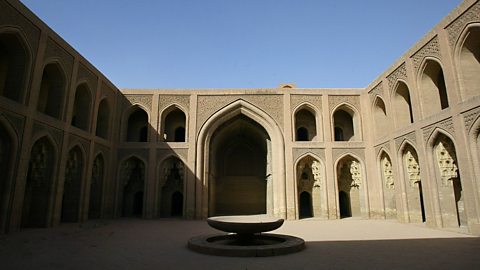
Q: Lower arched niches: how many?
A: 12